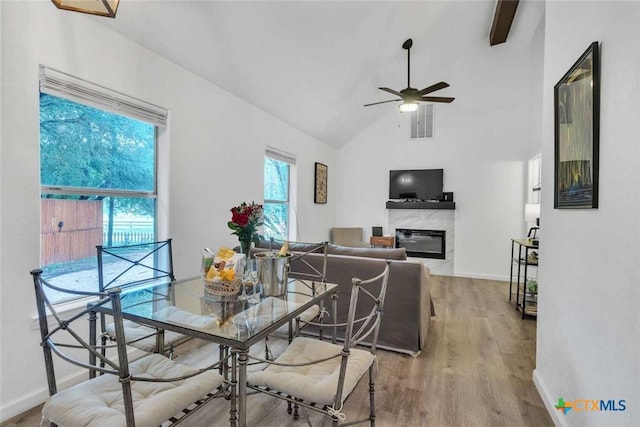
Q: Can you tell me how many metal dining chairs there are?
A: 4